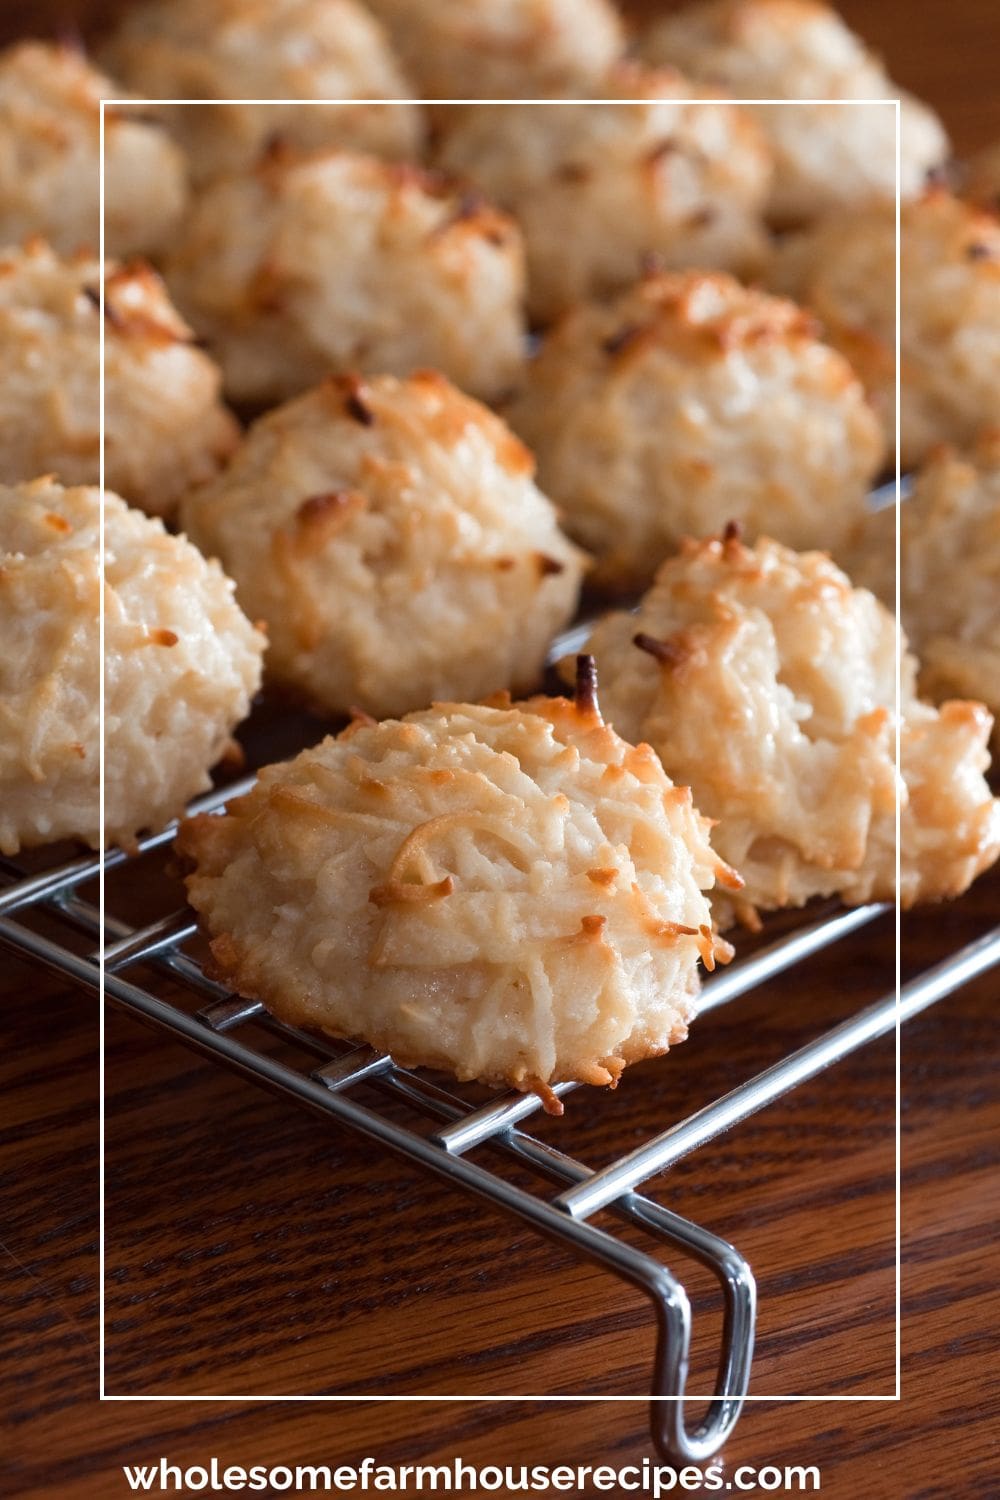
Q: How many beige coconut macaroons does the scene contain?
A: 14